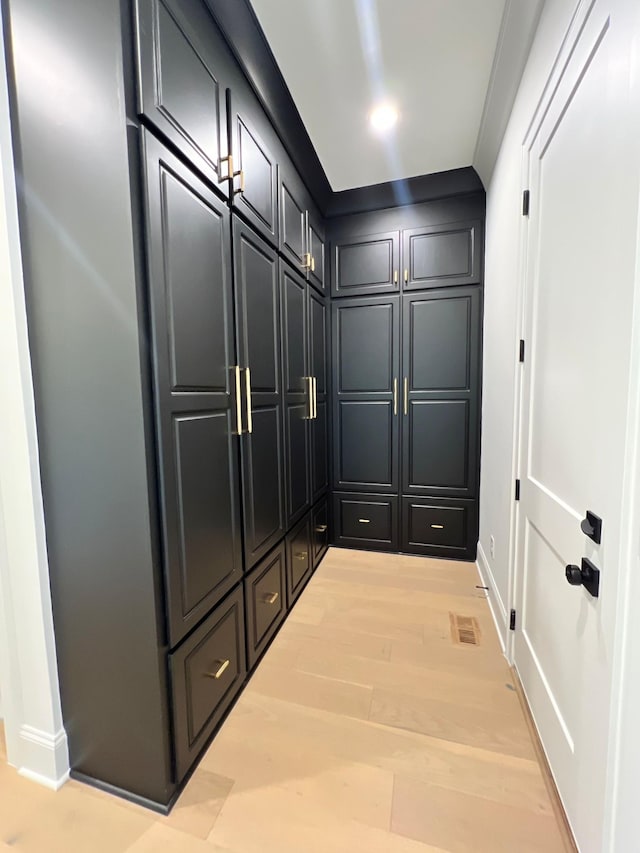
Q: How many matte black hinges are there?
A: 4